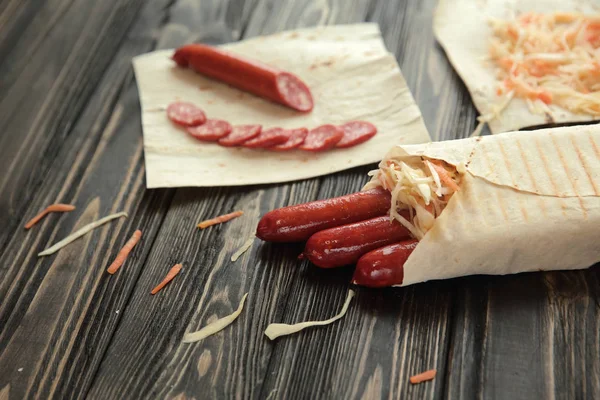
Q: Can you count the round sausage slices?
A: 7